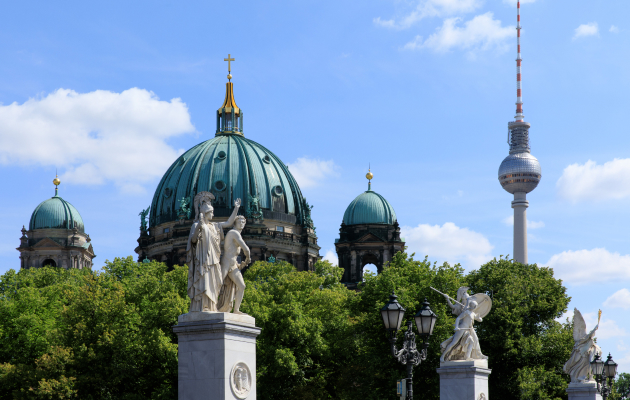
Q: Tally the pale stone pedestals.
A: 3